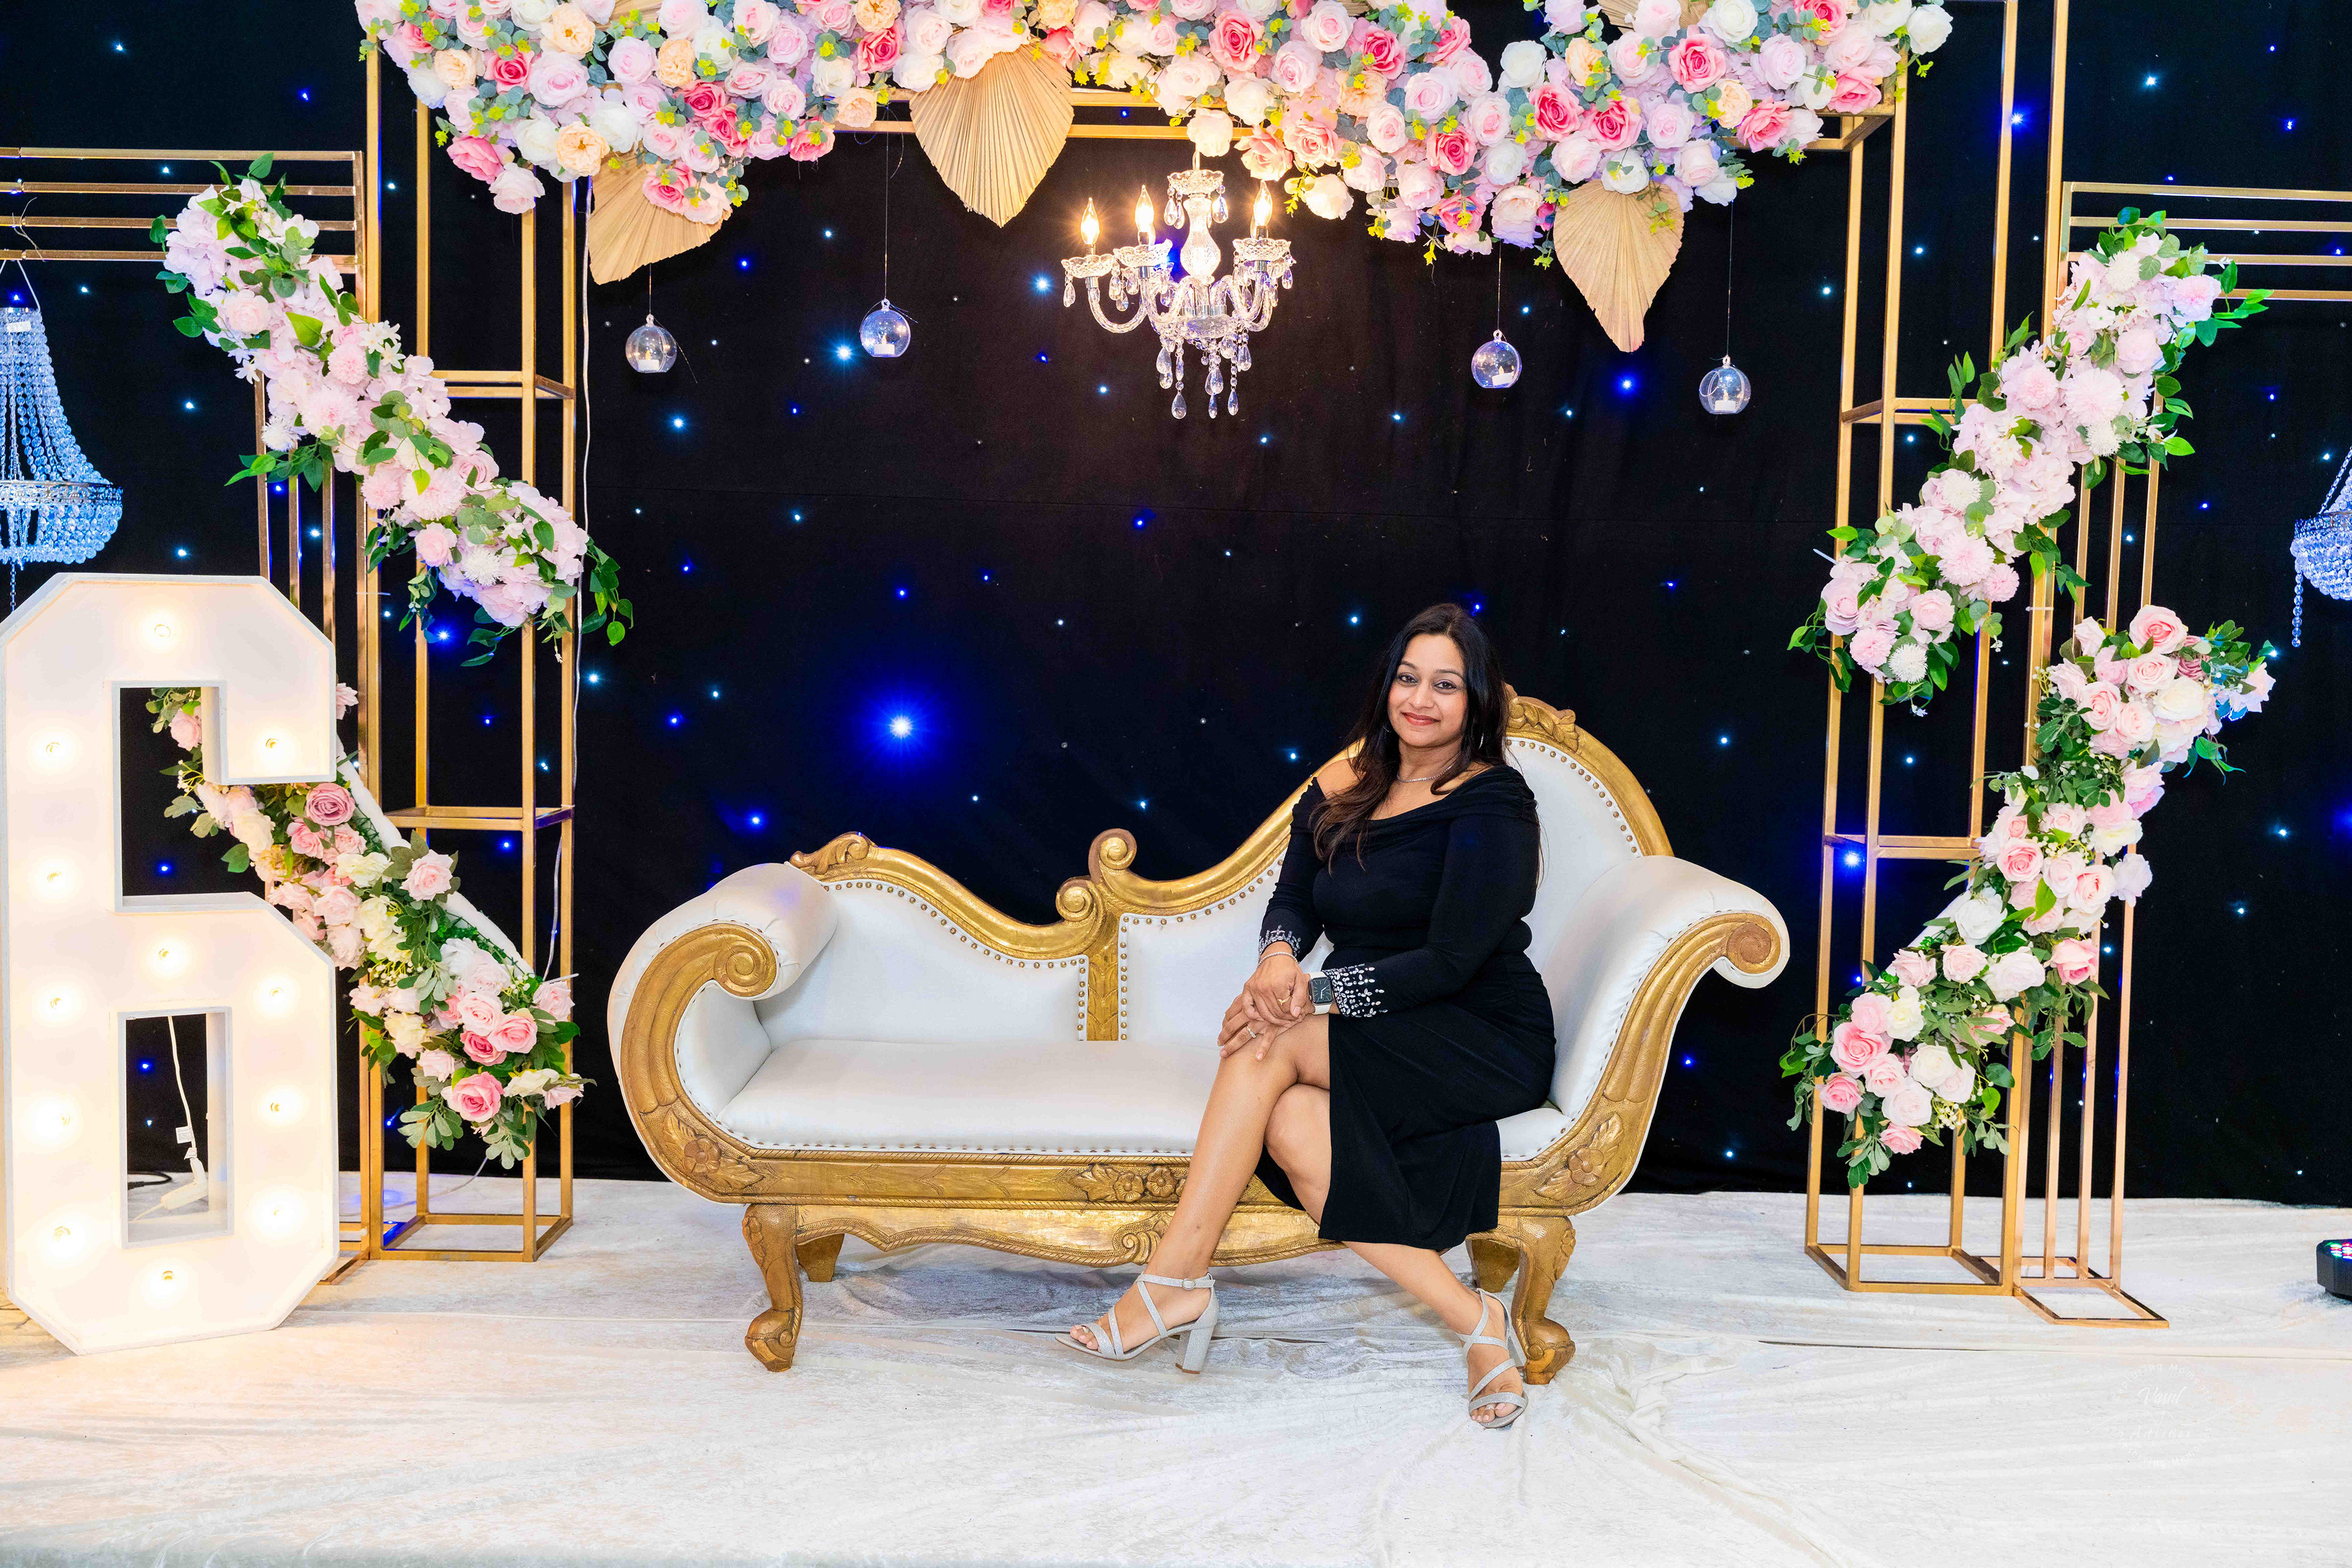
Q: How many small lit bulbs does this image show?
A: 12